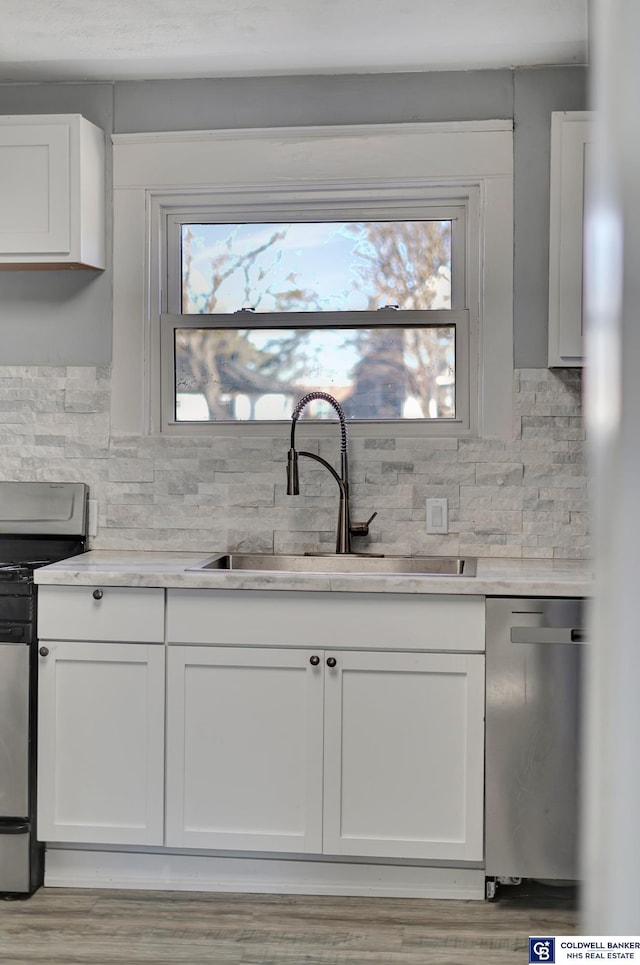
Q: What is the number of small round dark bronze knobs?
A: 4